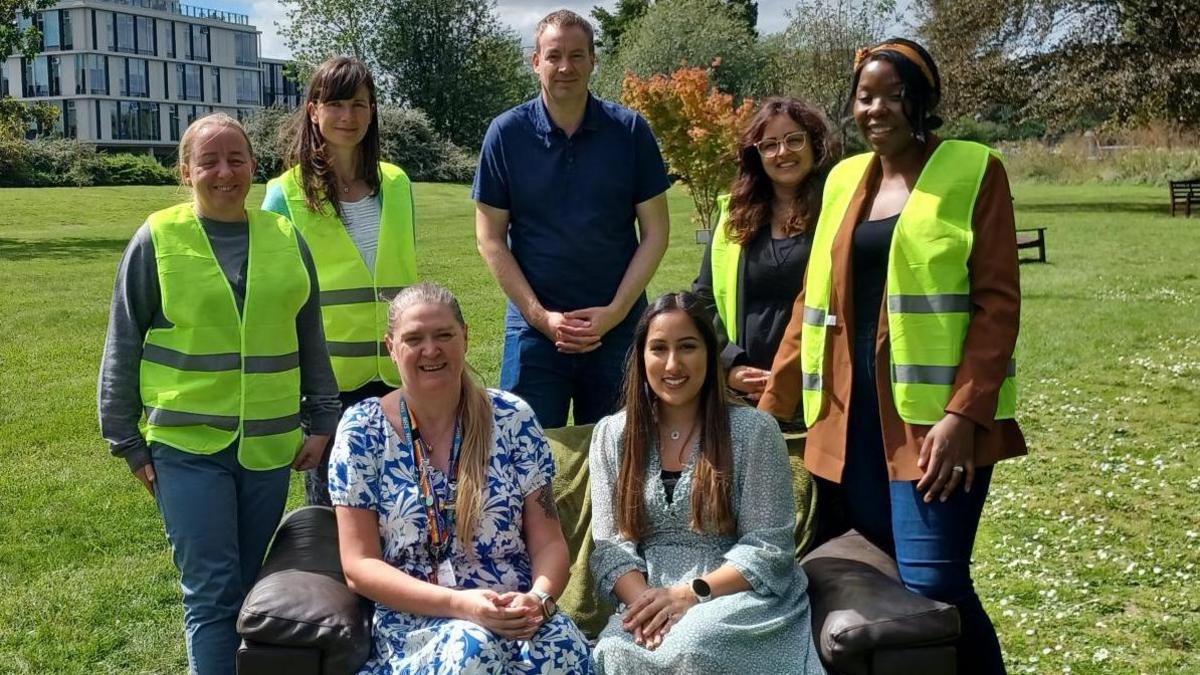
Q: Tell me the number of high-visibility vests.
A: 4